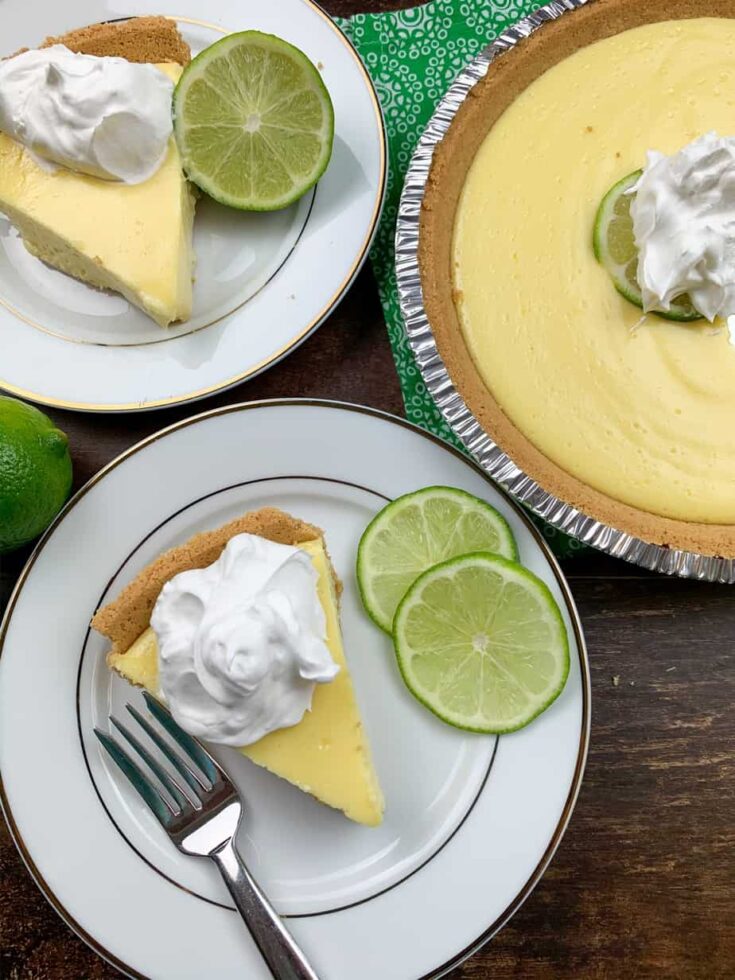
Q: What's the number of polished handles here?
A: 1